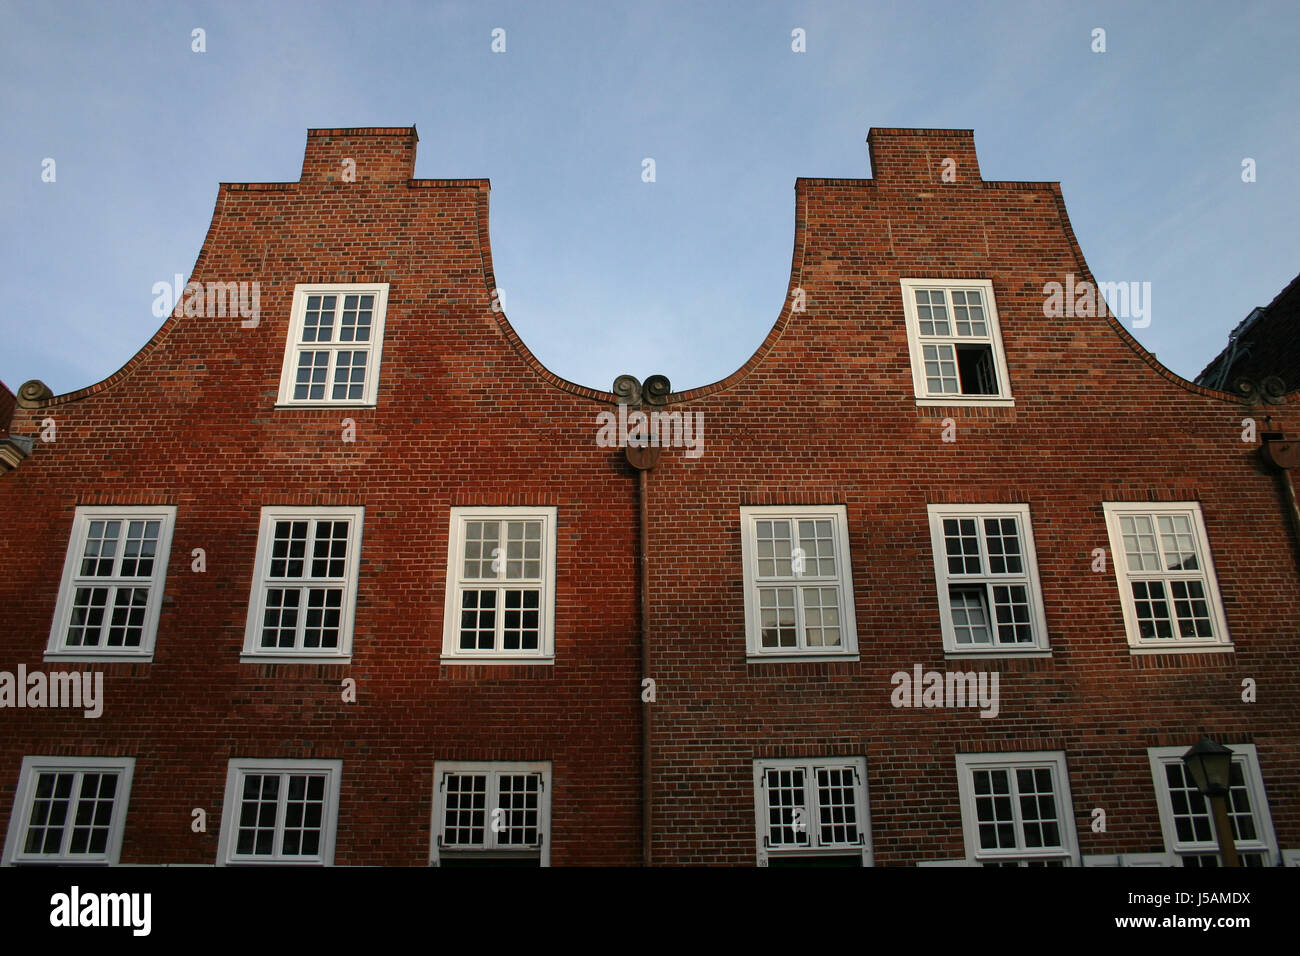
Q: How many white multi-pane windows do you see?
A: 14